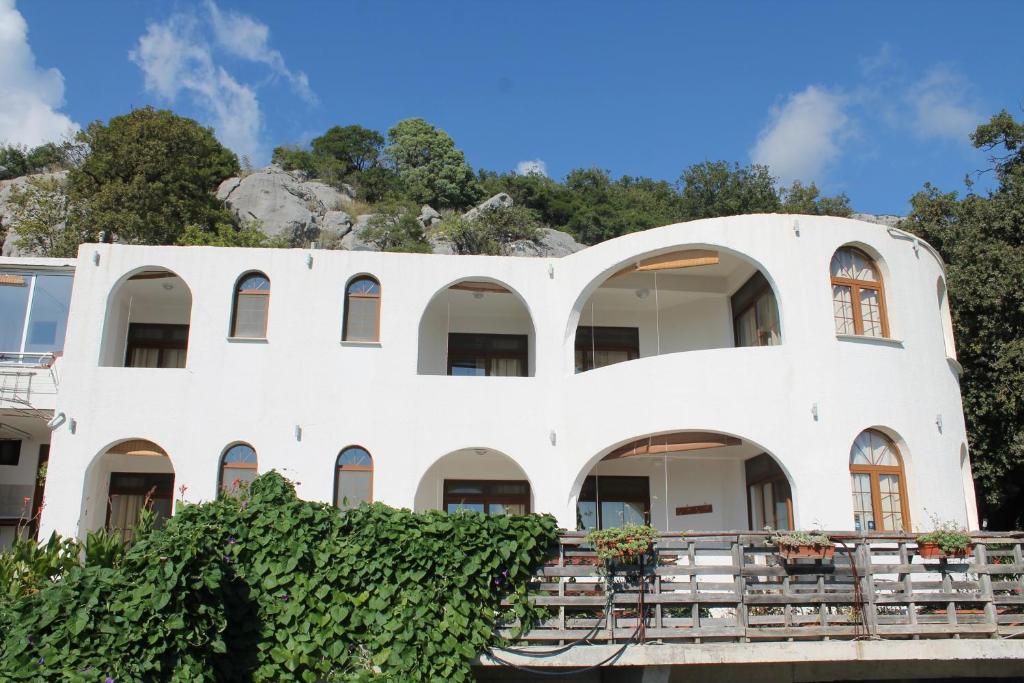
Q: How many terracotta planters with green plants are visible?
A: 3